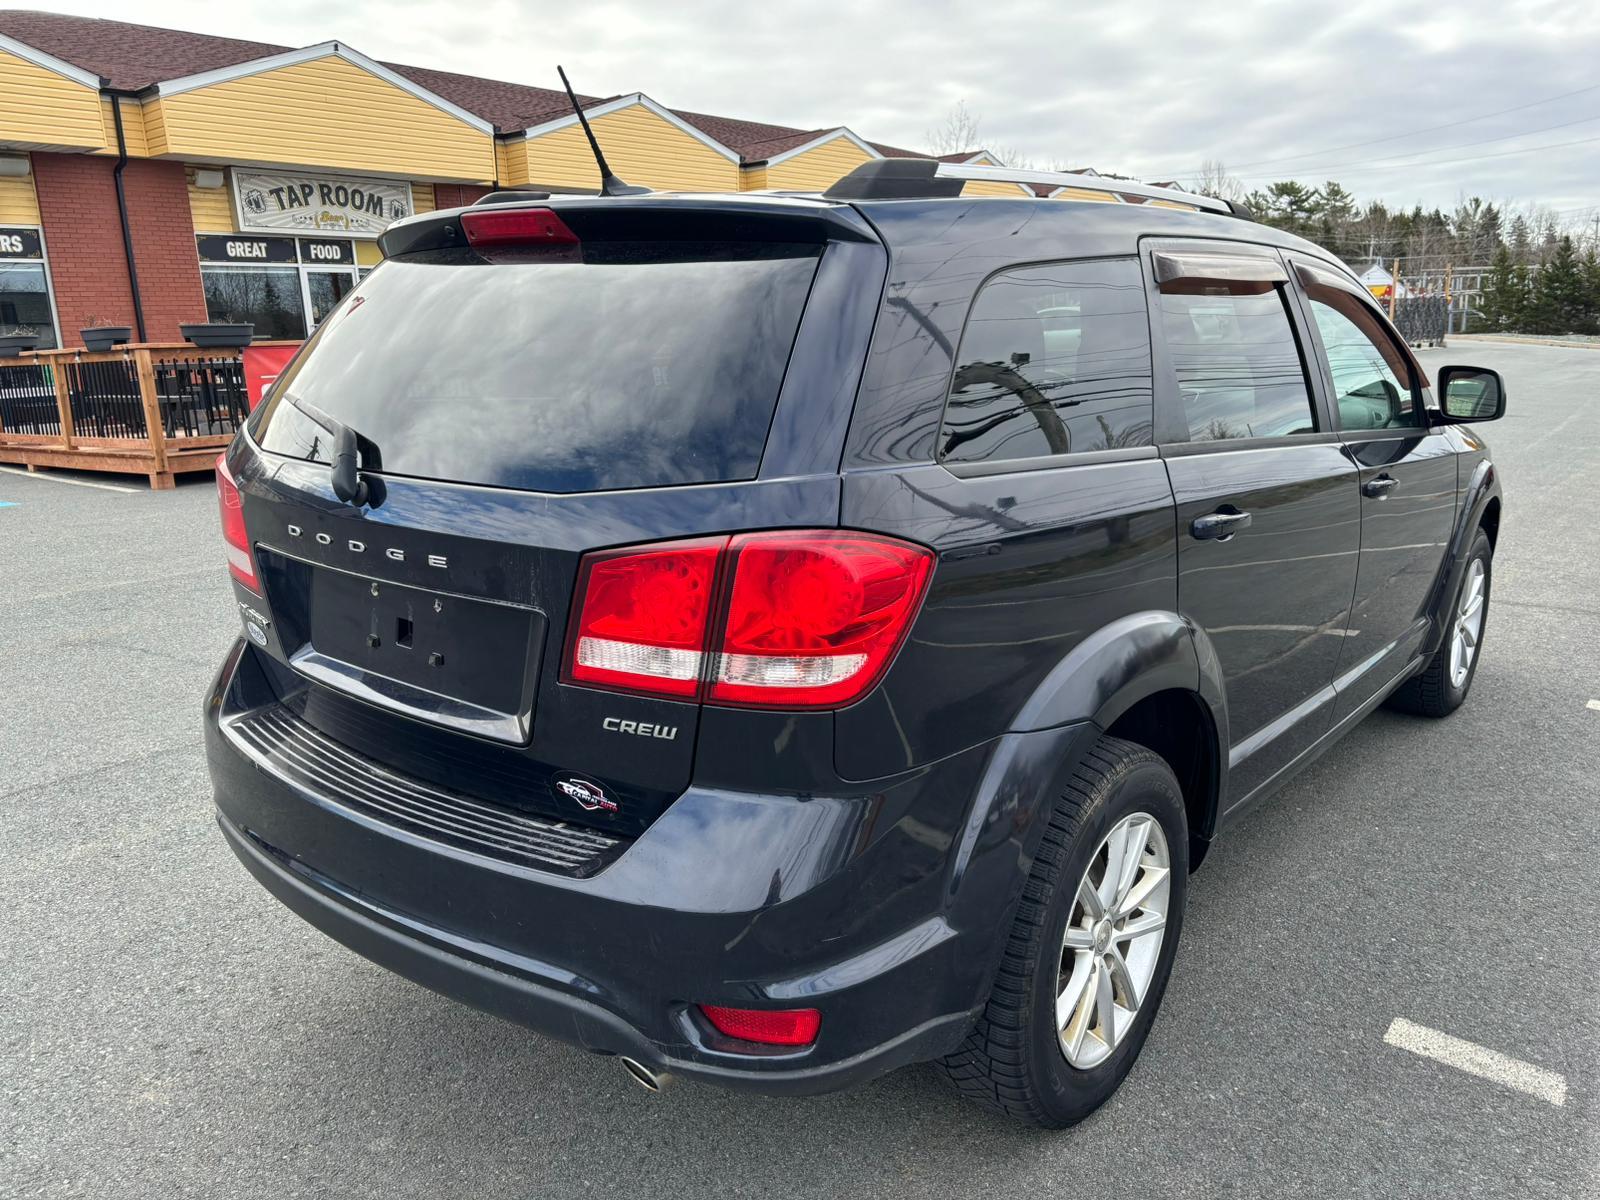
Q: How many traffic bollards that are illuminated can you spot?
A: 0